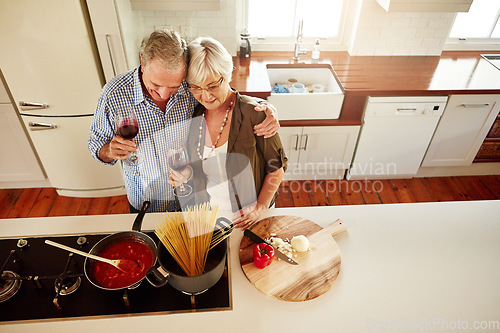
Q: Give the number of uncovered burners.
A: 2